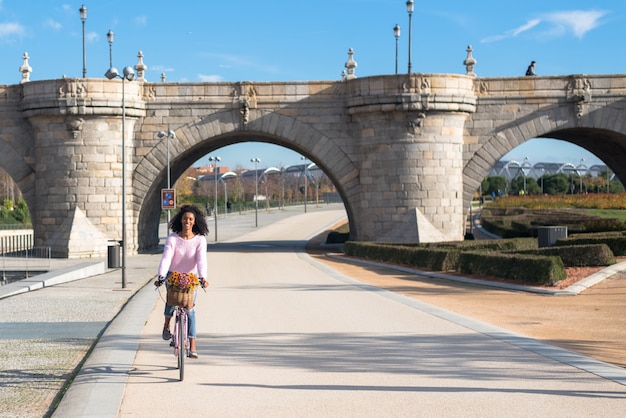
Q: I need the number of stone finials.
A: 4